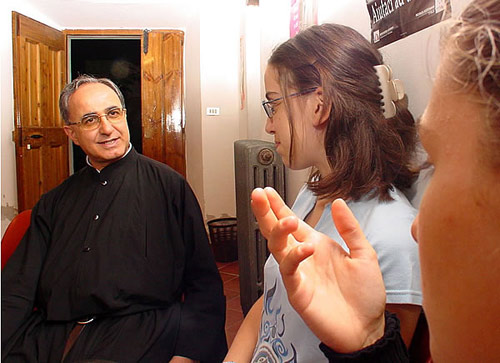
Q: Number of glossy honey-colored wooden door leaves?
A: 2